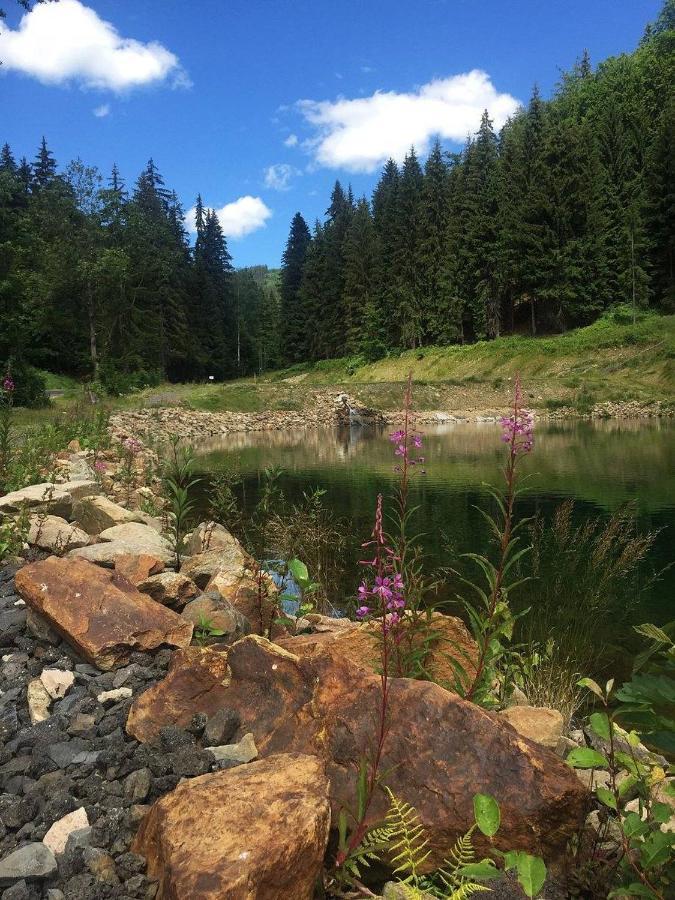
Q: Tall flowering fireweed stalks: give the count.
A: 3